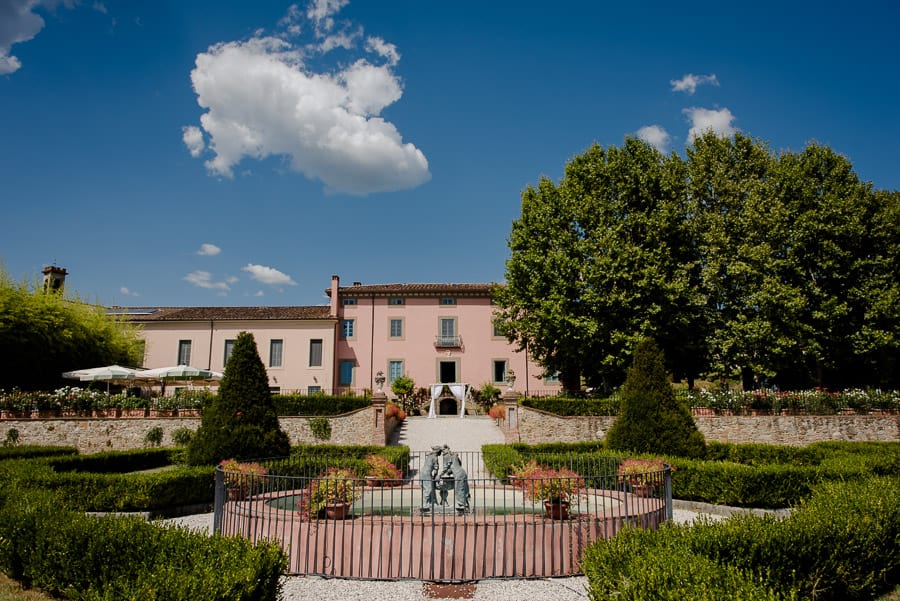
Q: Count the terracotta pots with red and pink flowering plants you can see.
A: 6